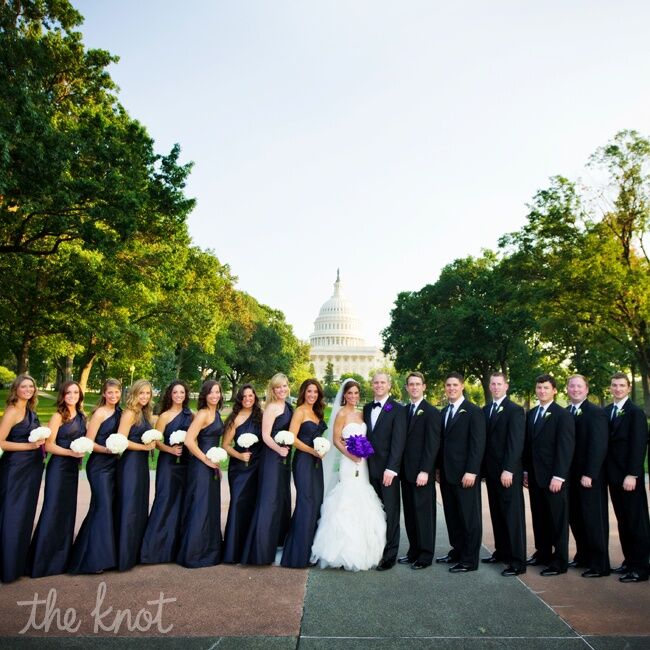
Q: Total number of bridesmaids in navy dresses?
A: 9